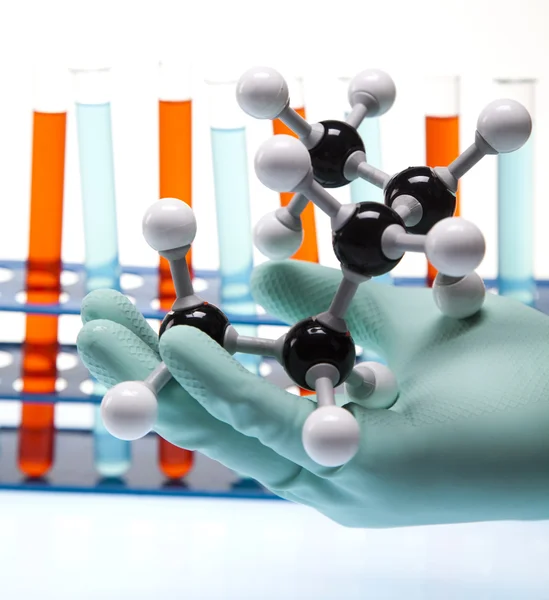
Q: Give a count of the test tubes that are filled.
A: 8